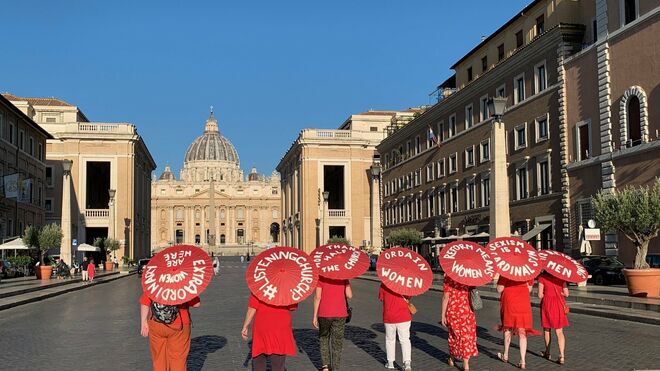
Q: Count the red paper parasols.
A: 7